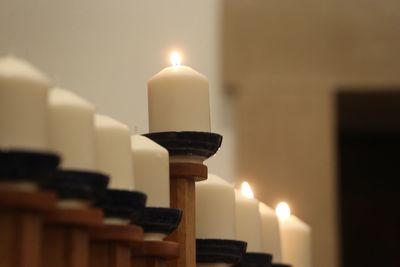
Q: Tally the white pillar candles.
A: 9